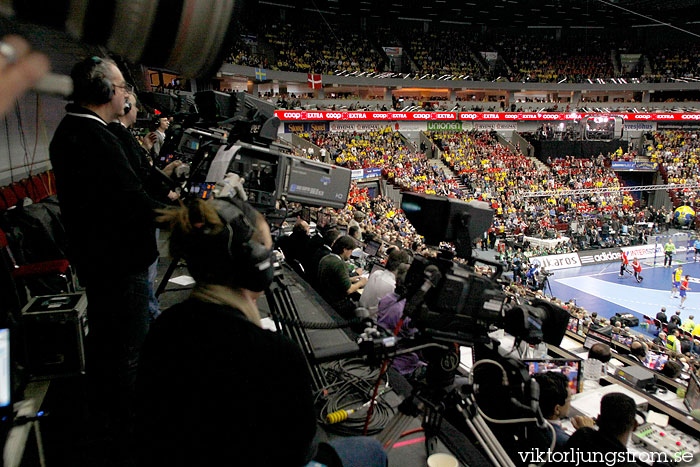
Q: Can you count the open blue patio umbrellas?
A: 0